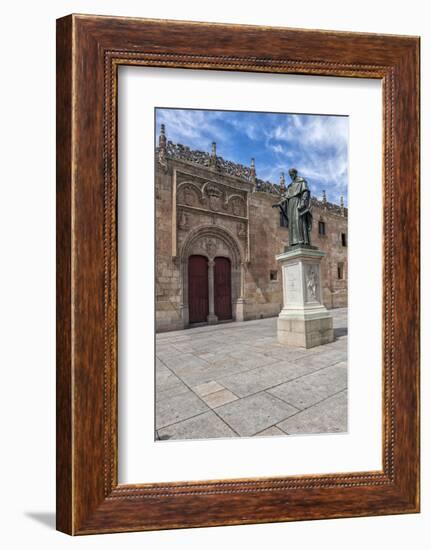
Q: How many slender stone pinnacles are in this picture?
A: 6